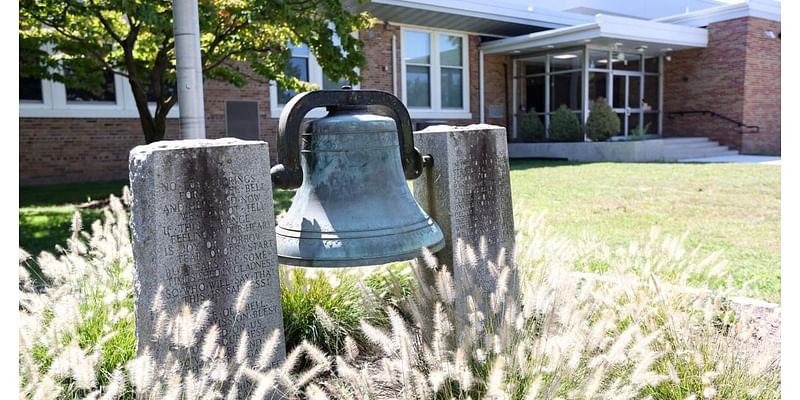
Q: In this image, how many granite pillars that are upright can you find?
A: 2